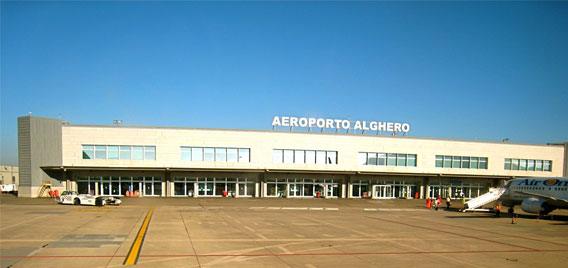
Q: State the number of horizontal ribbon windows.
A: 6